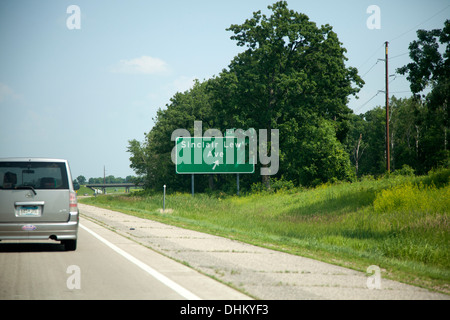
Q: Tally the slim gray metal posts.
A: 3